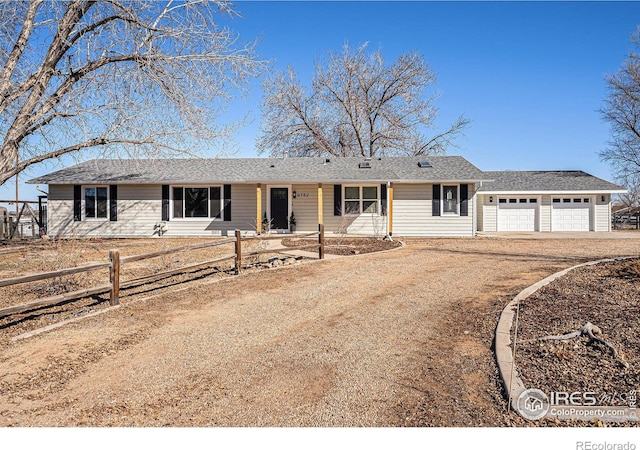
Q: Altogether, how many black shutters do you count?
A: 8